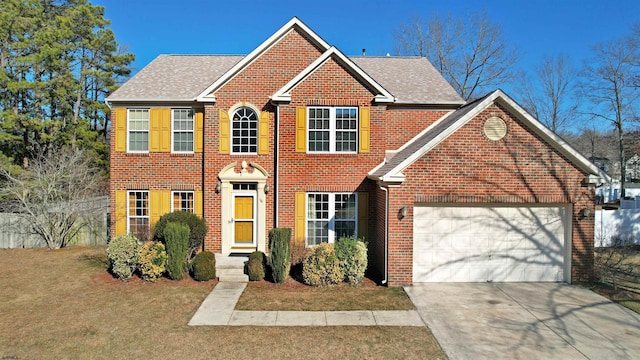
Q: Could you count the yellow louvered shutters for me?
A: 14